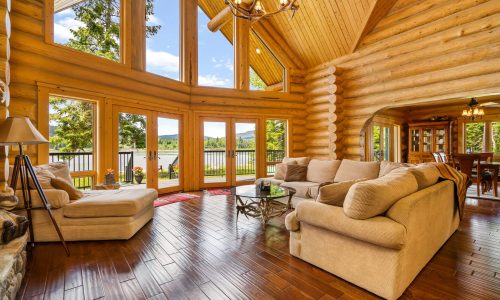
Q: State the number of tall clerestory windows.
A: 4